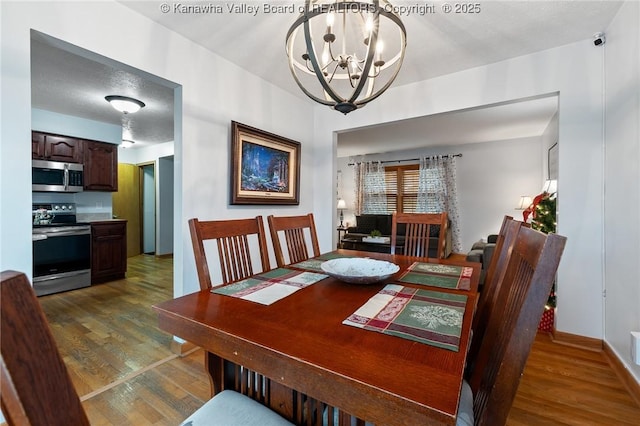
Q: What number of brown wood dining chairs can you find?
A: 6